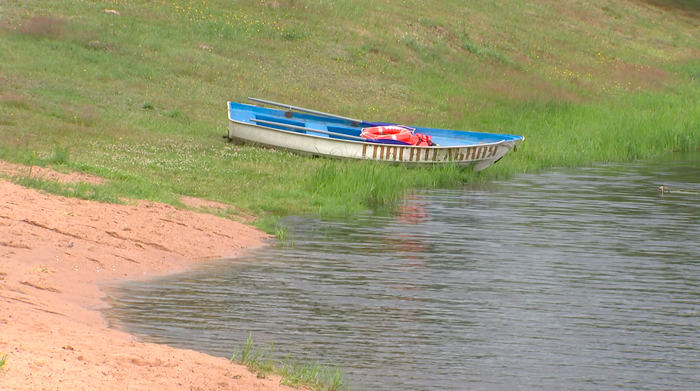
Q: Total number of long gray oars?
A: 2